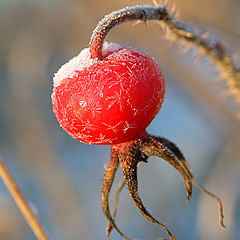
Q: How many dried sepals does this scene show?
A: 5